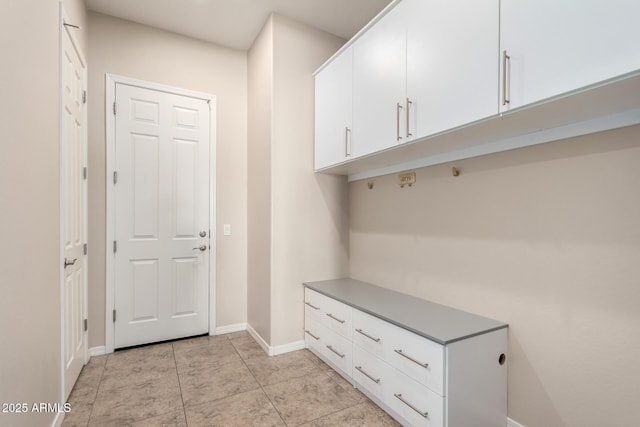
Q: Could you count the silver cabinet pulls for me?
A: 12